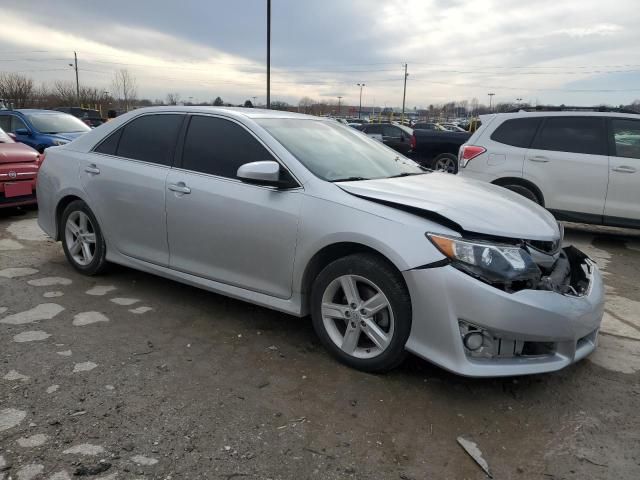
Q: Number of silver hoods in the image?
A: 1